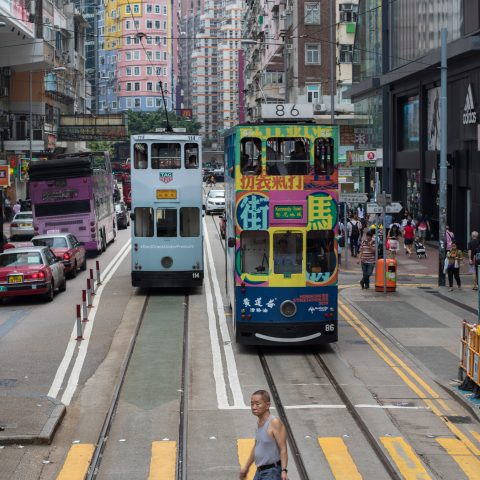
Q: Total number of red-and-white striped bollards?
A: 5